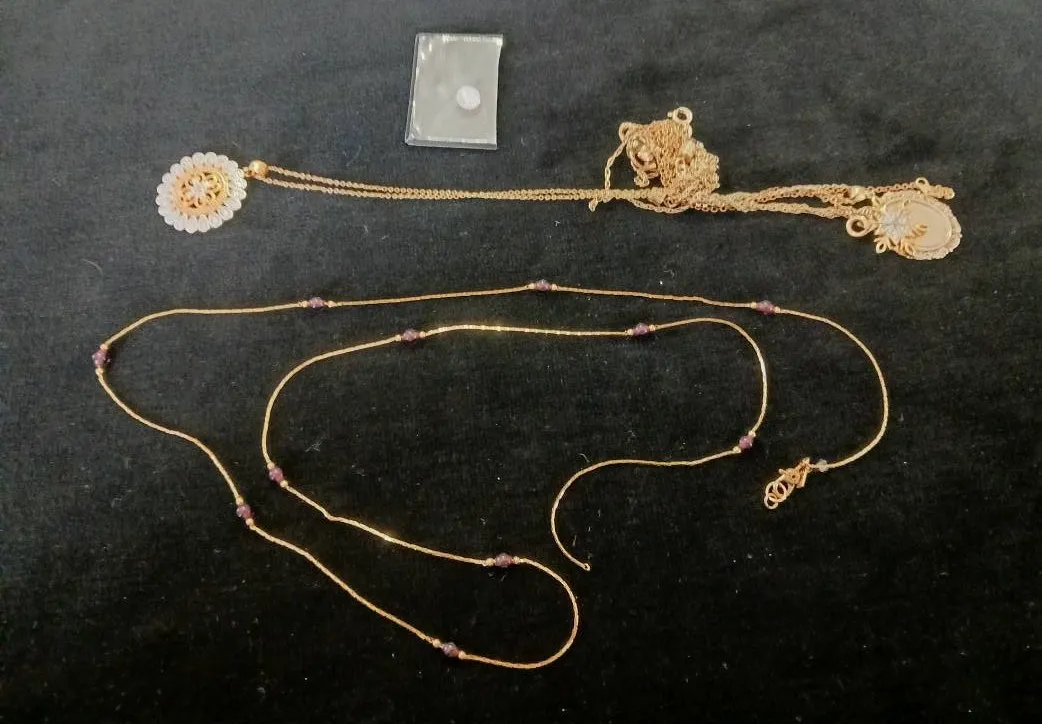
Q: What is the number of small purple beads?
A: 11